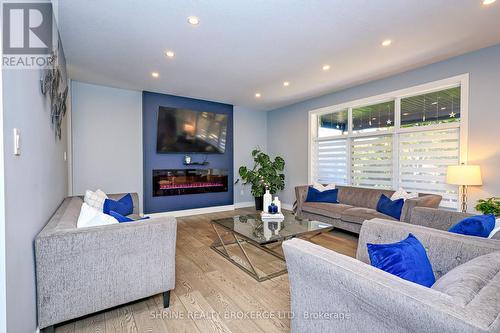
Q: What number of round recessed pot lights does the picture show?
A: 8